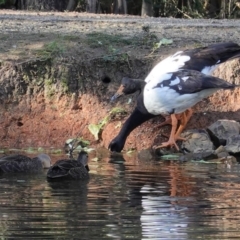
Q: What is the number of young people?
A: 0